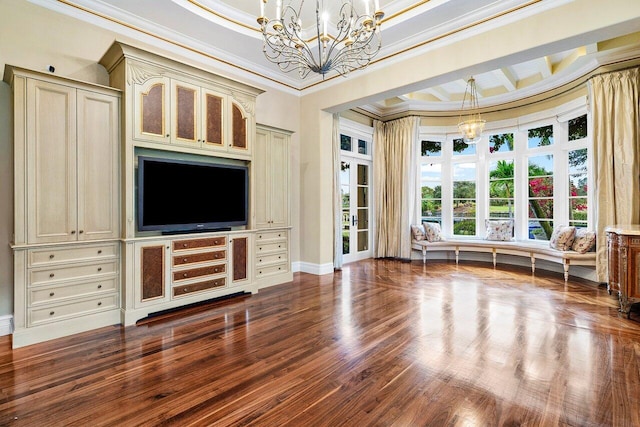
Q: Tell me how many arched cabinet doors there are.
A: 2